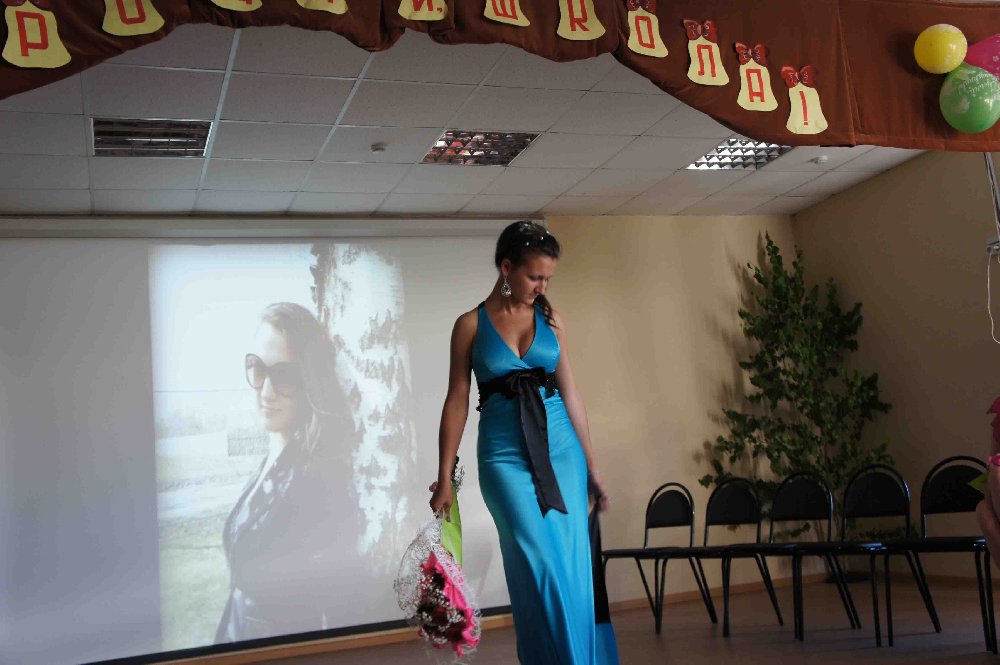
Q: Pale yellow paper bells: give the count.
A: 11